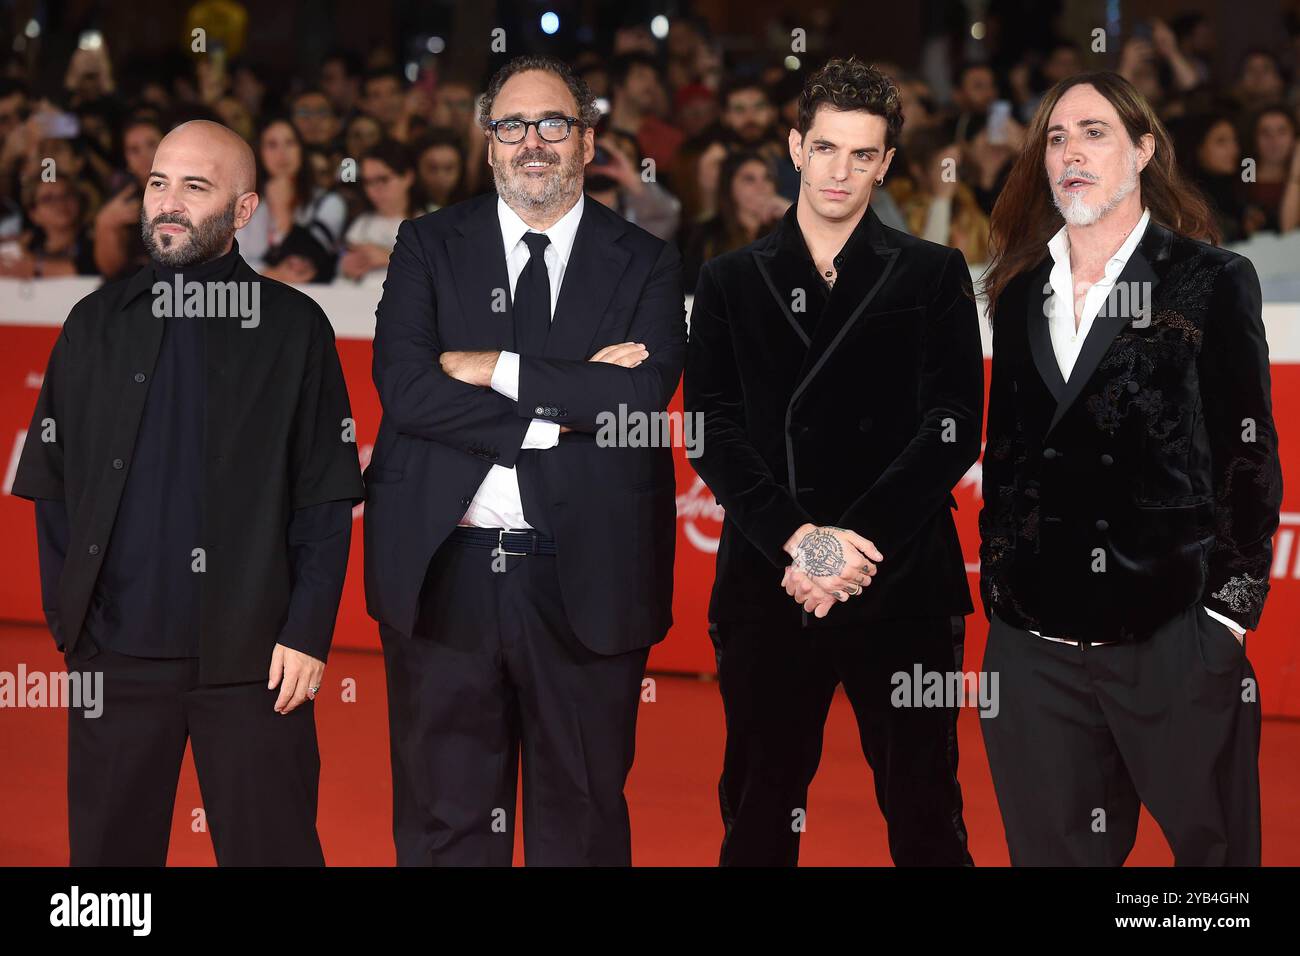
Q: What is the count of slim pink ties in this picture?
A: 0